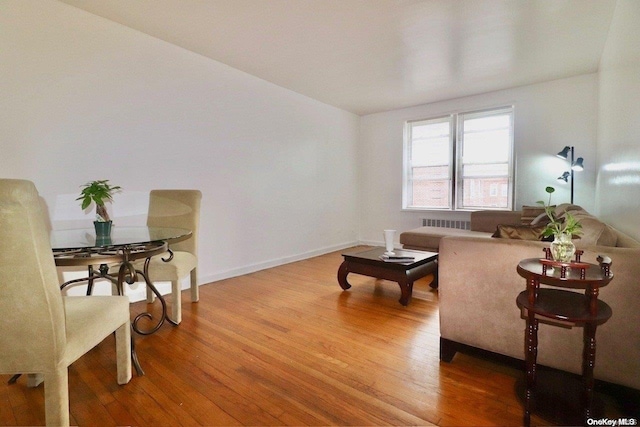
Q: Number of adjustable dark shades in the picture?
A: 3